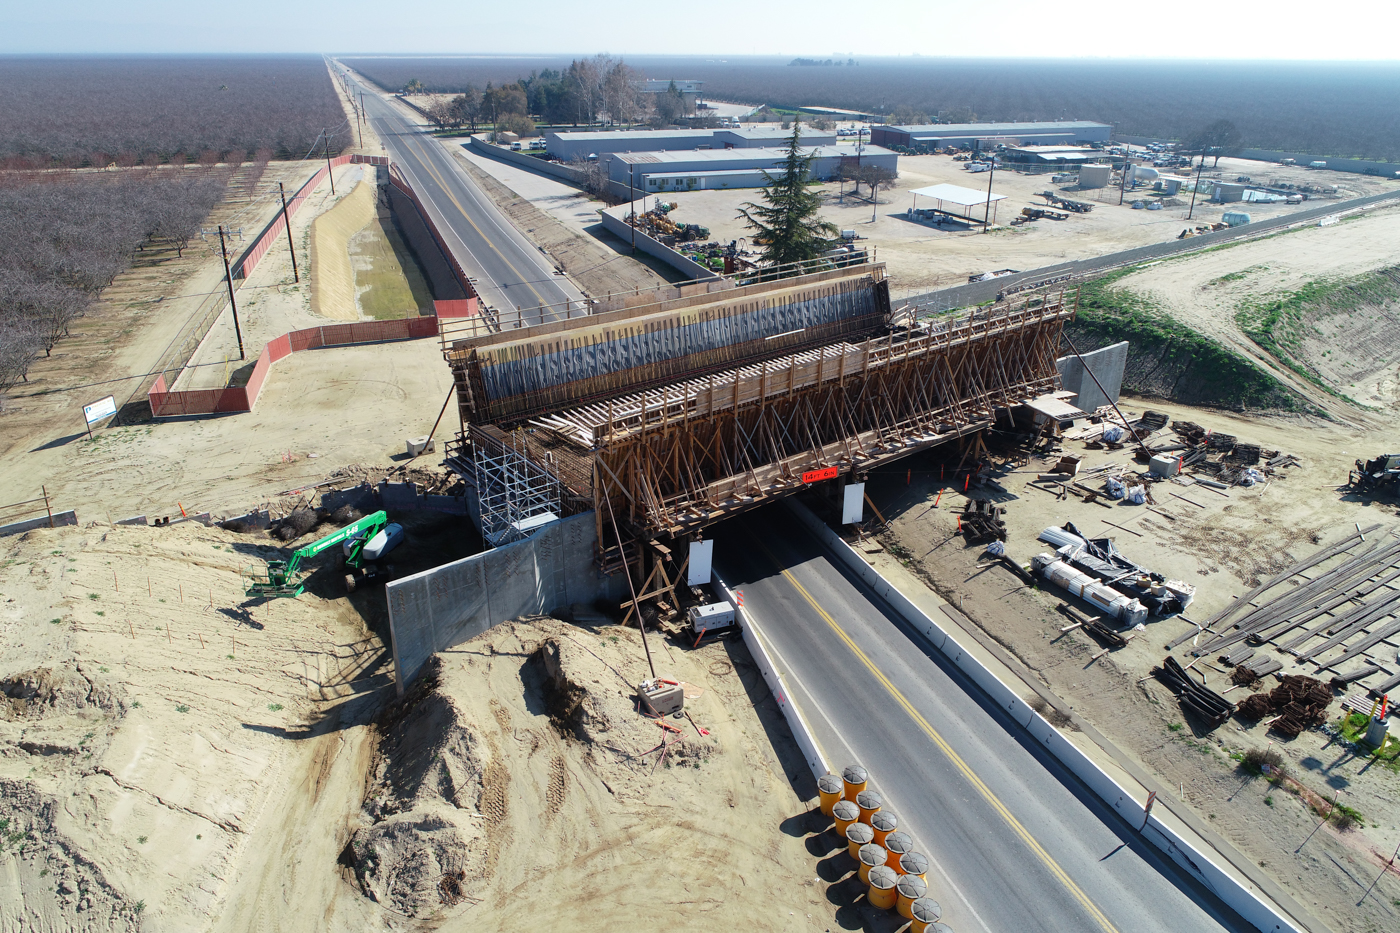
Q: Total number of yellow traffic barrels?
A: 13